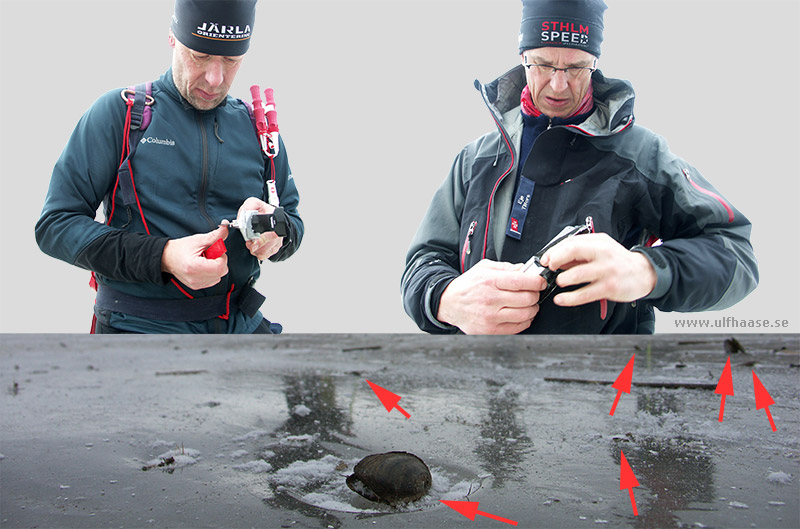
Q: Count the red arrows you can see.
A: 6